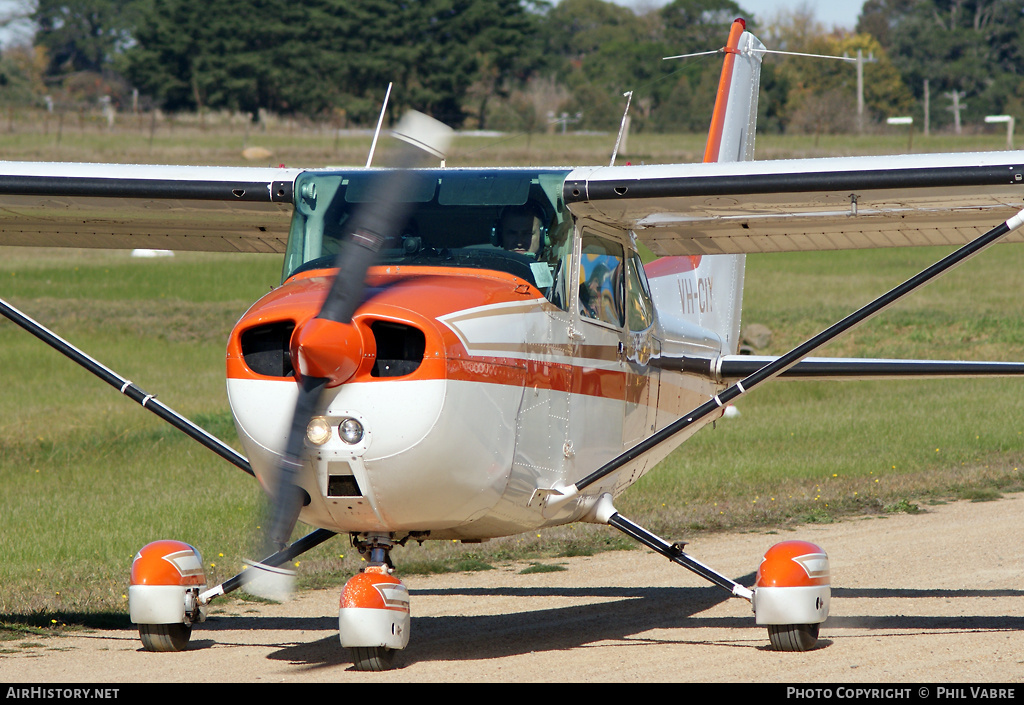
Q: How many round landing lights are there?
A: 2